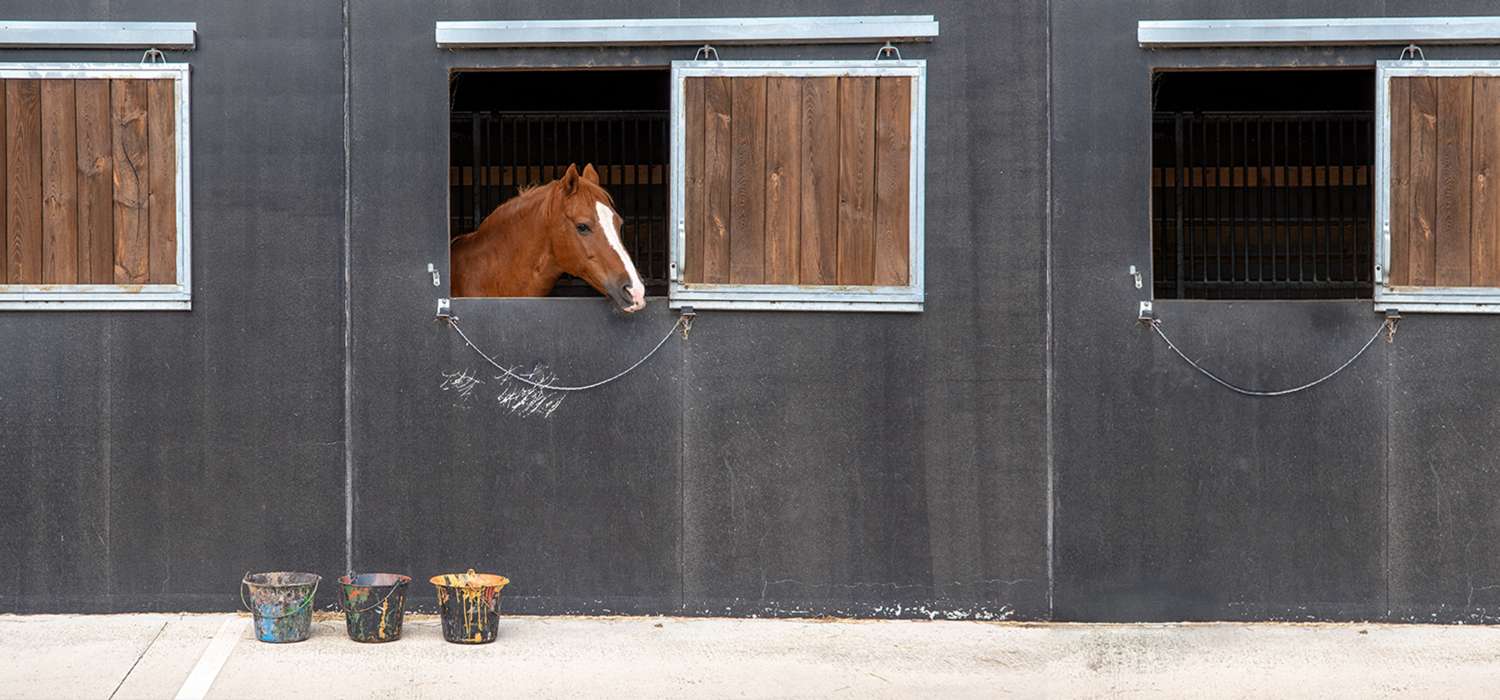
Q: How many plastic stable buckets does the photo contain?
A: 3